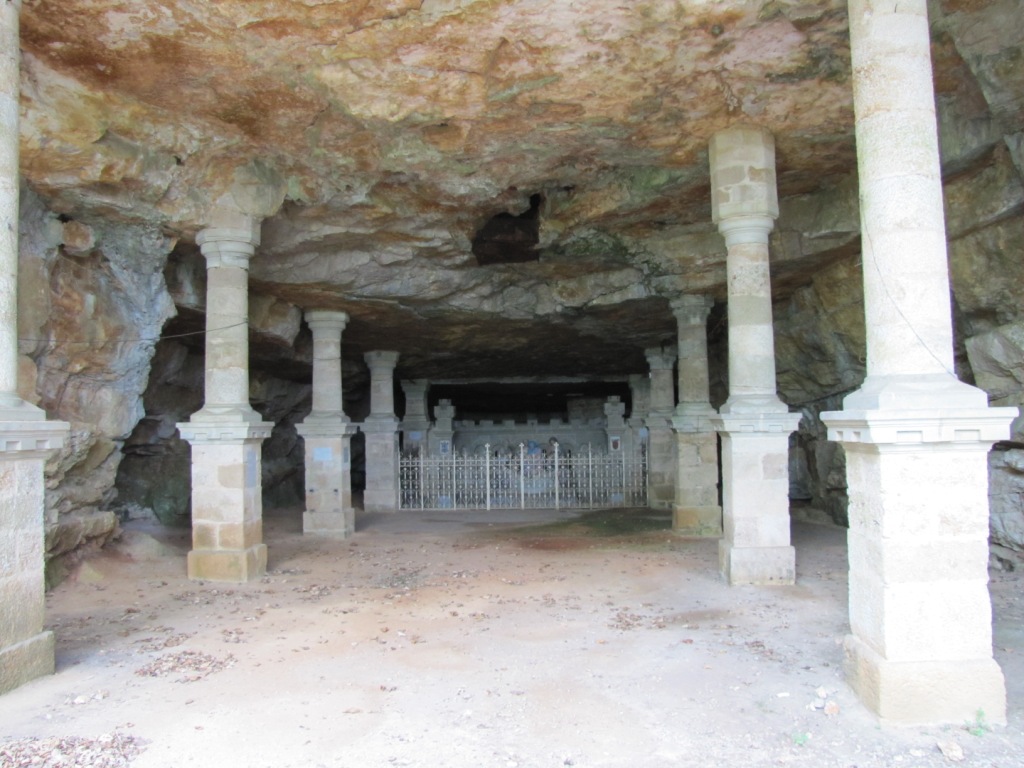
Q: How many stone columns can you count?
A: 10